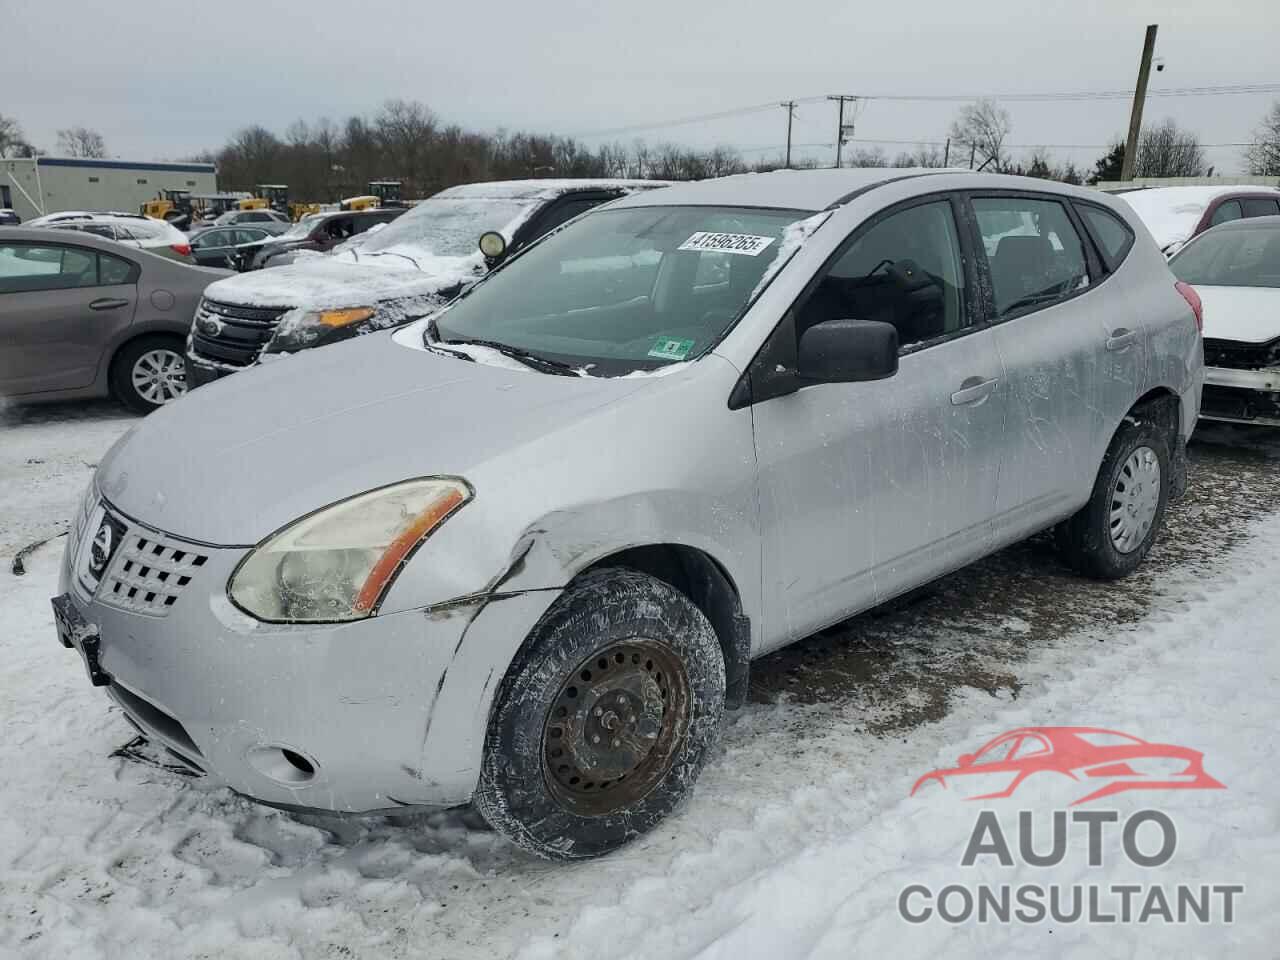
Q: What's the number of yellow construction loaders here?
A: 3